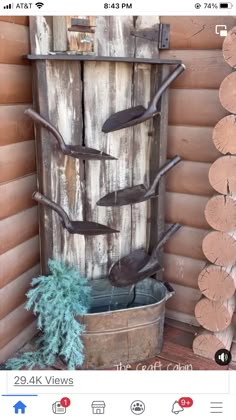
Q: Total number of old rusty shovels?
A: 5